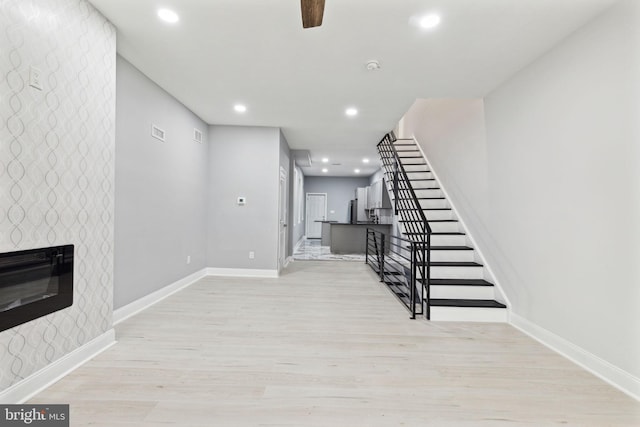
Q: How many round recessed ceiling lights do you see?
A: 8